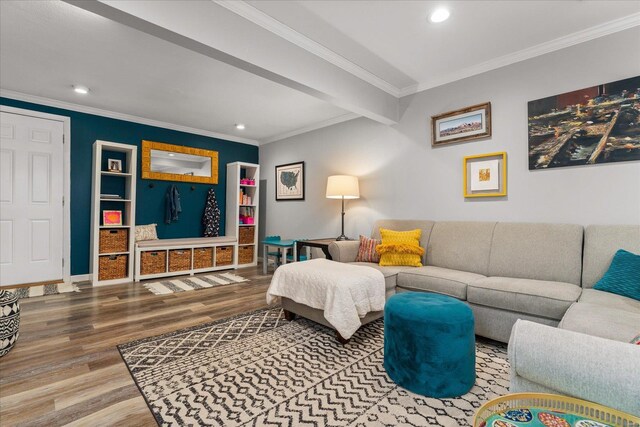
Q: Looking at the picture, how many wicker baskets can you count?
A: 8